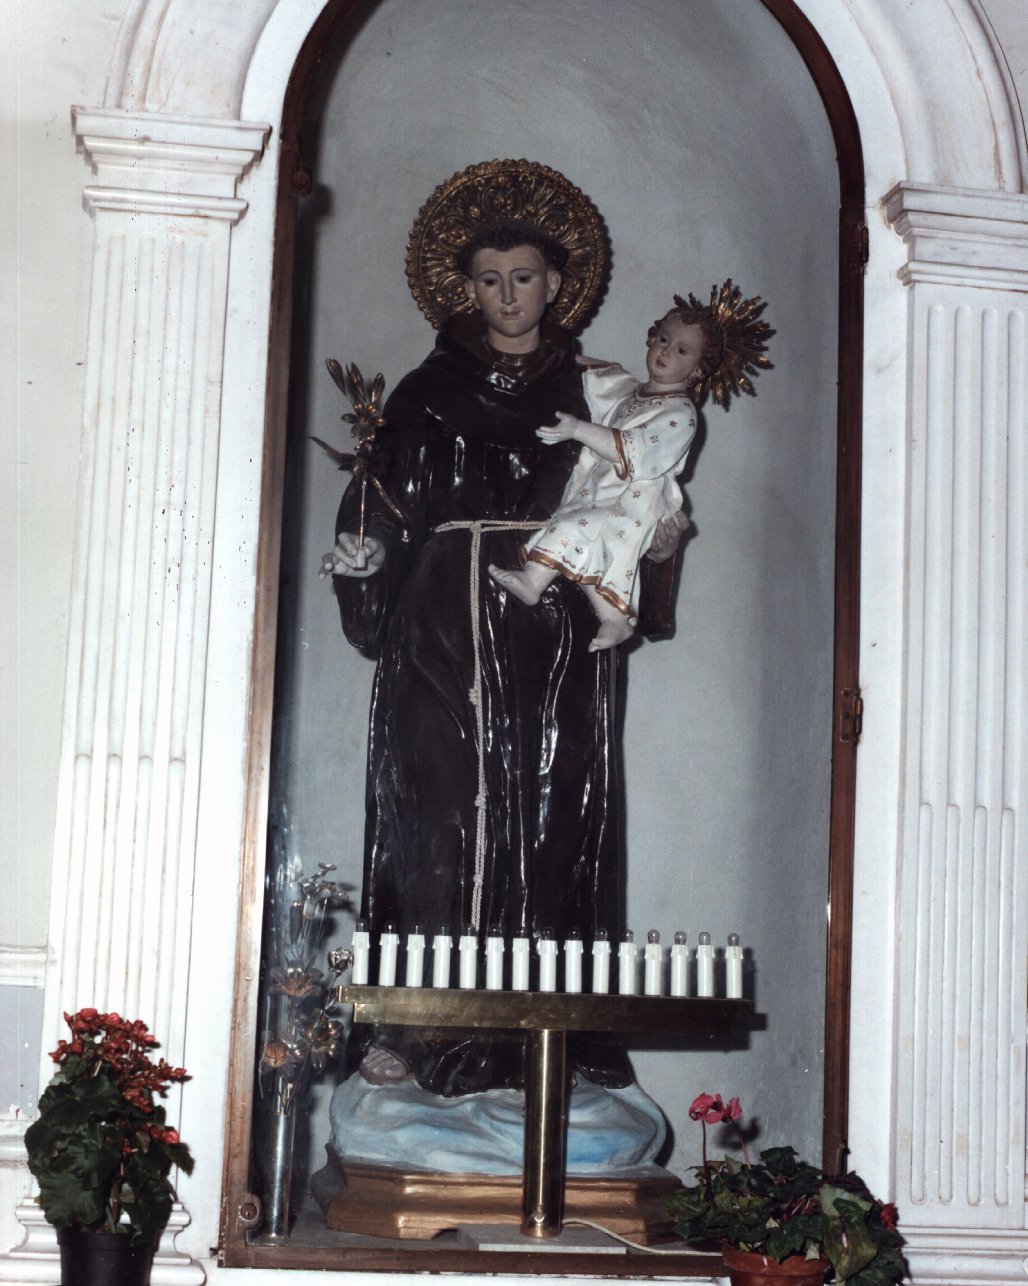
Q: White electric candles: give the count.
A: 15